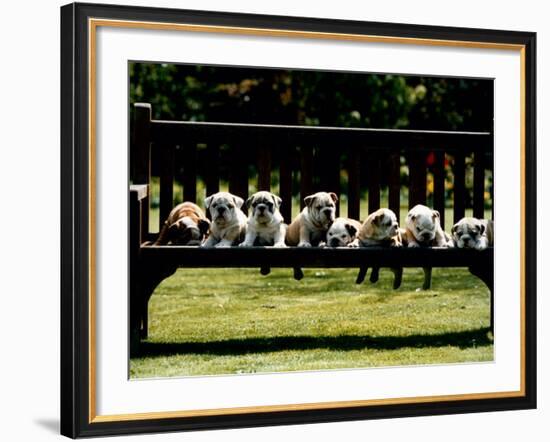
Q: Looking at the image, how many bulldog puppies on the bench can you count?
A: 8